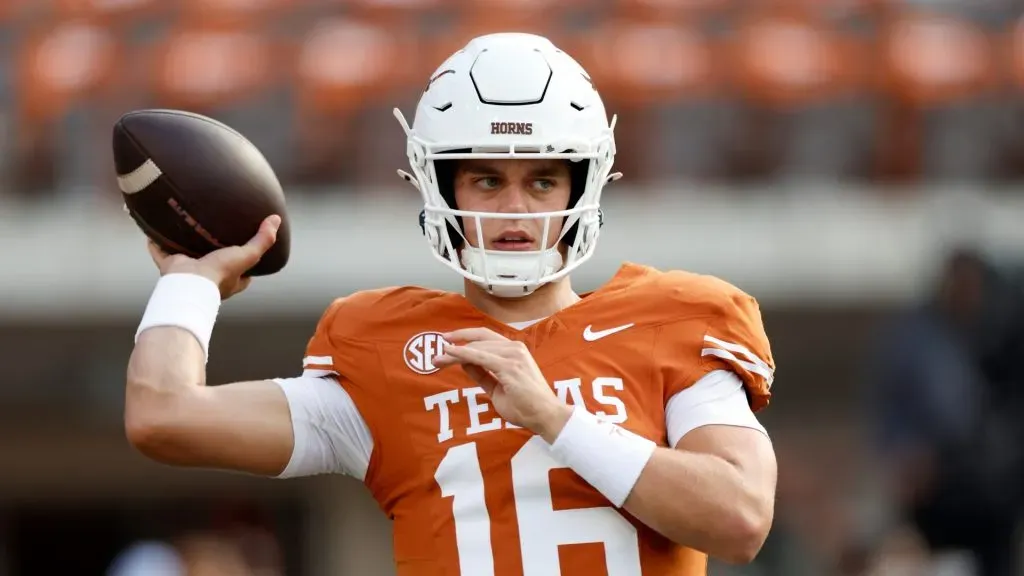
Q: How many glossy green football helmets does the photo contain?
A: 0